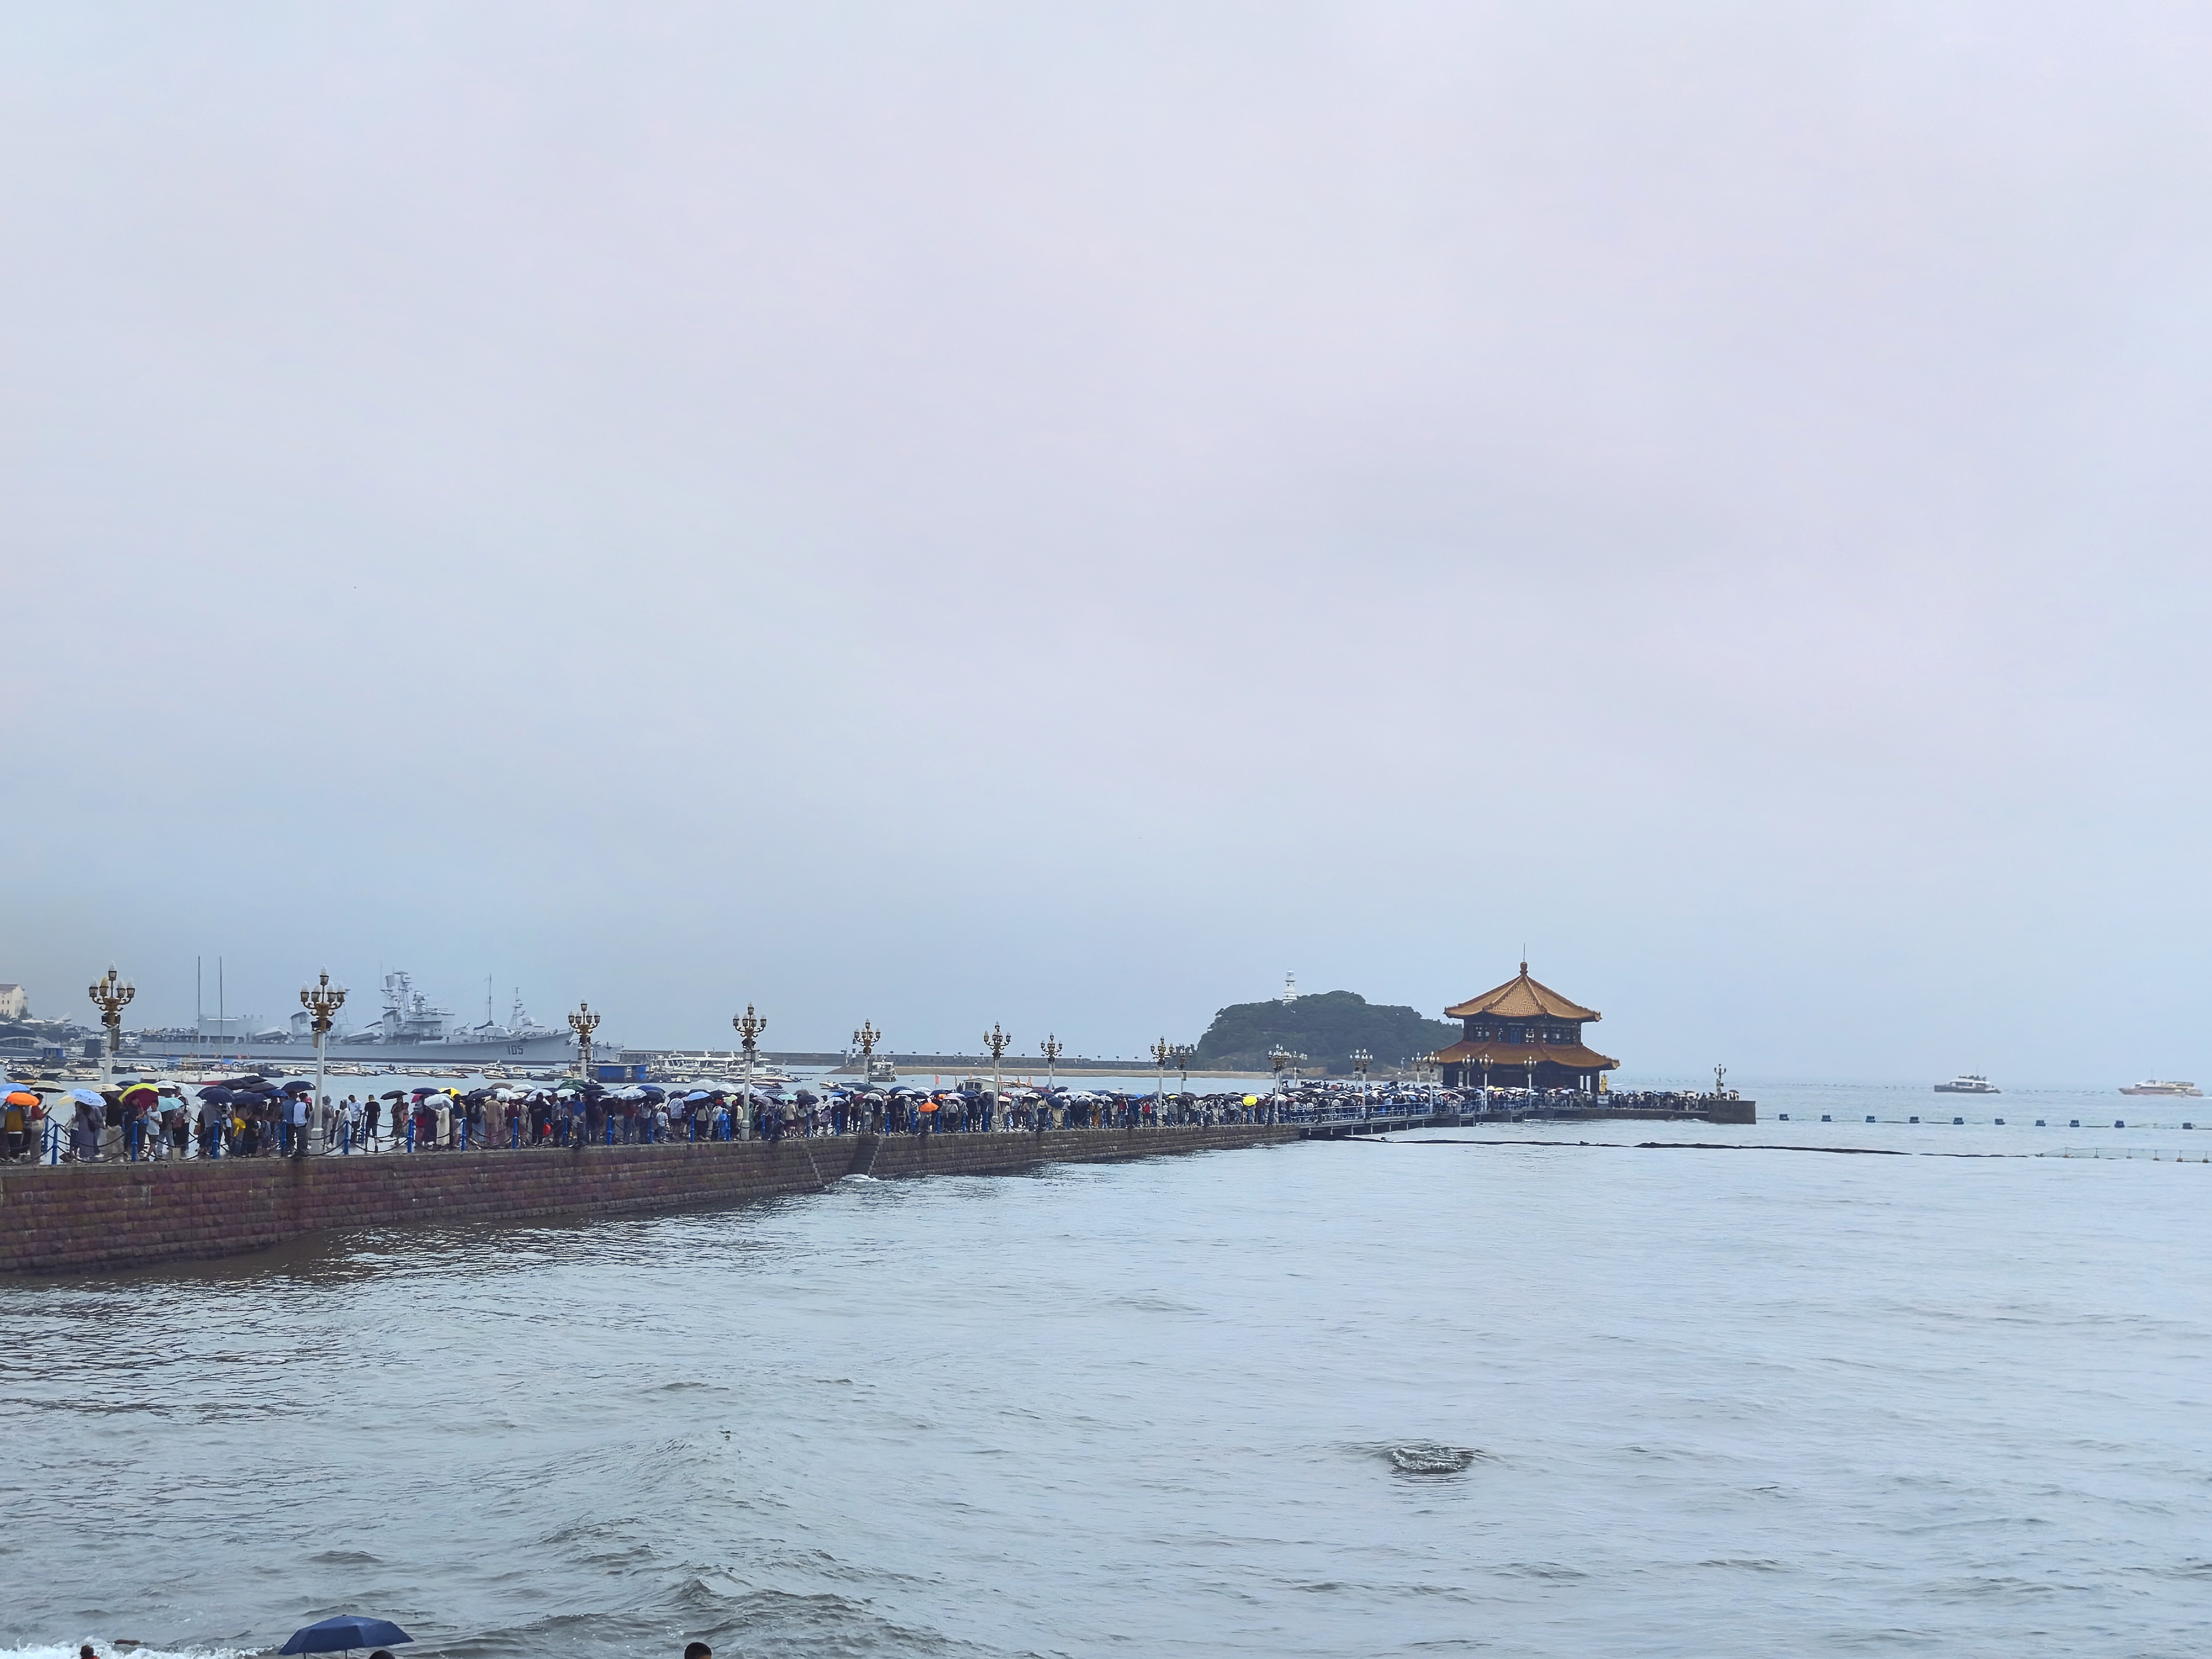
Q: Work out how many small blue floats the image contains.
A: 10